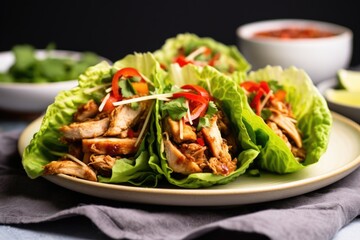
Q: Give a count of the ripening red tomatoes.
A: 0